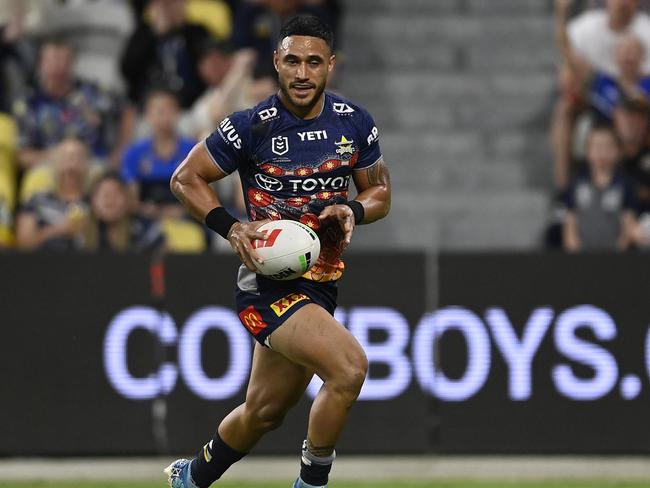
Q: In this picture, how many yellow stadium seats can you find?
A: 4